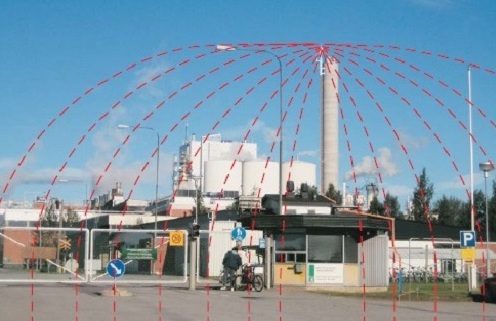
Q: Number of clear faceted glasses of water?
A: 0